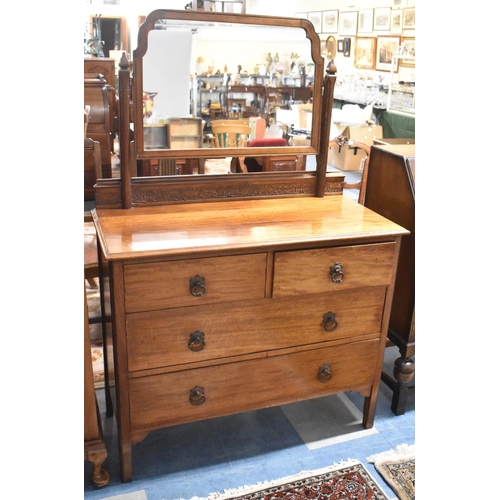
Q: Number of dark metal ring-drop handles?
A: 6